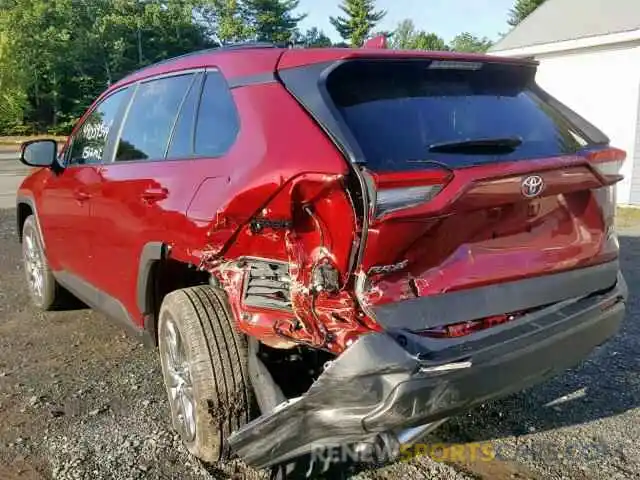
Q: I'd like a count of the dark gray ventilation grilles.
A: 1